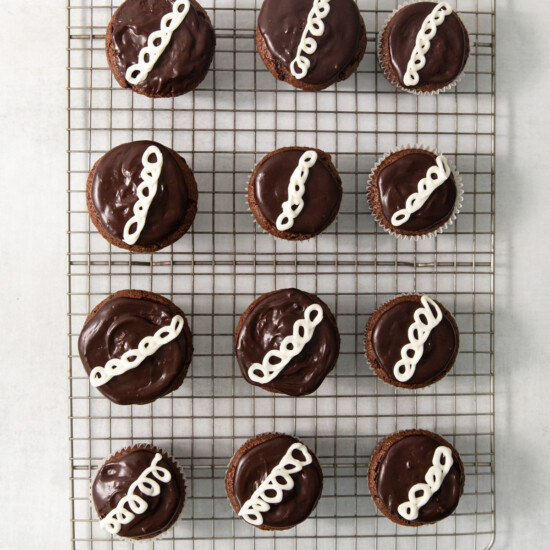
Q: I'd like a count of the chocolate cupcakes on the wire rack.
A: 12